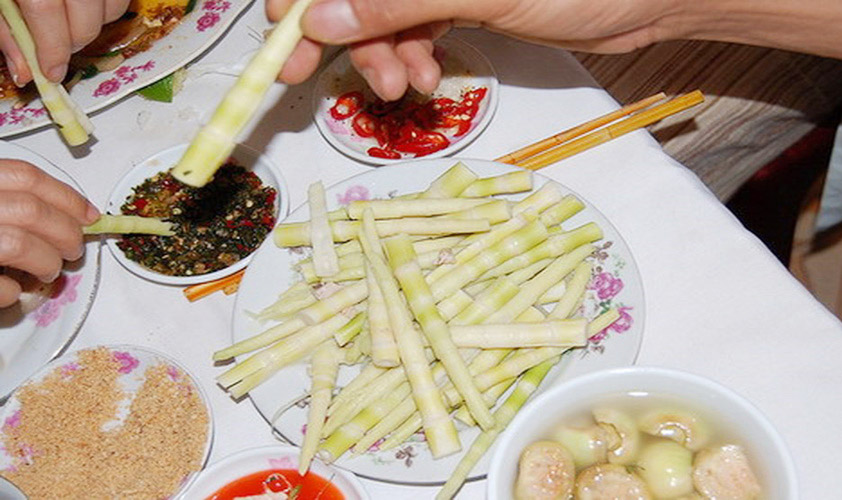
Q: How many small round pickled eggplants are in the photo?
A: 7